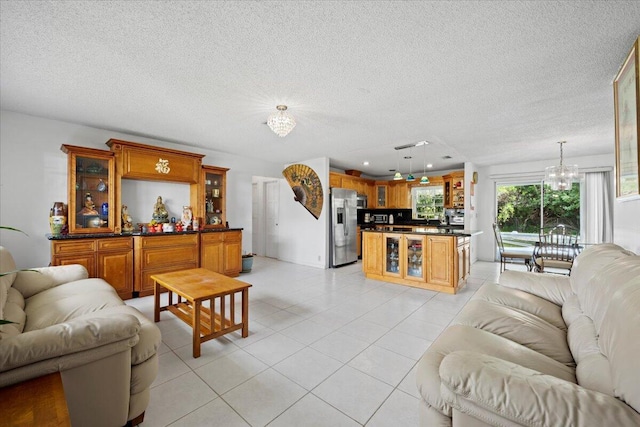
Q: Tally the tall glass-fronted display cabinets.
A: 2